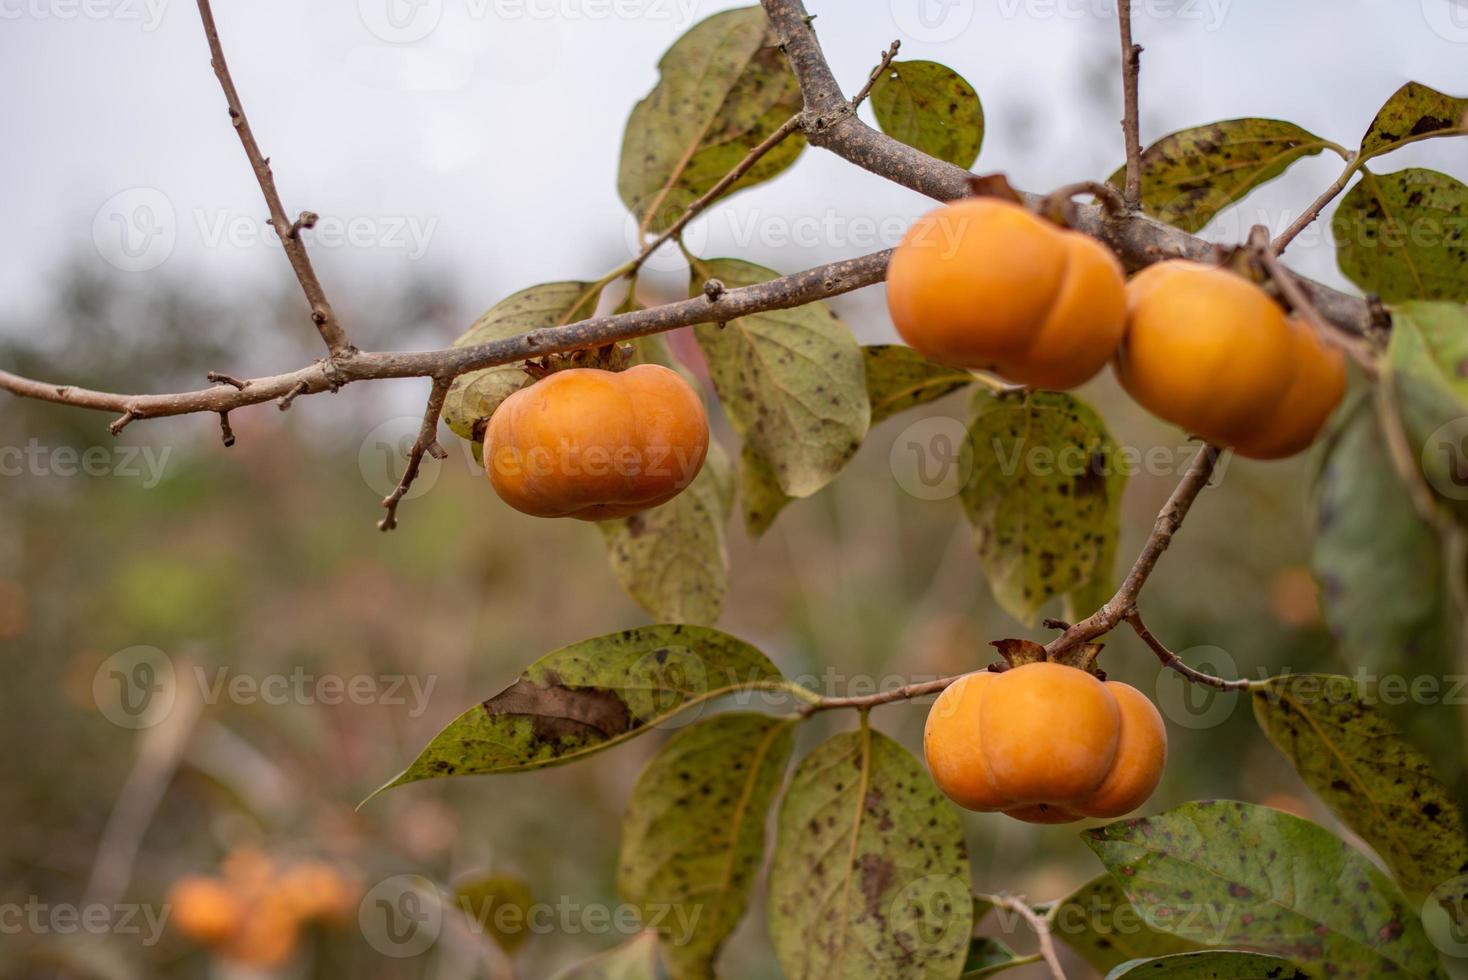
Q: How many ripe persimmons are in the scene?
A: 4